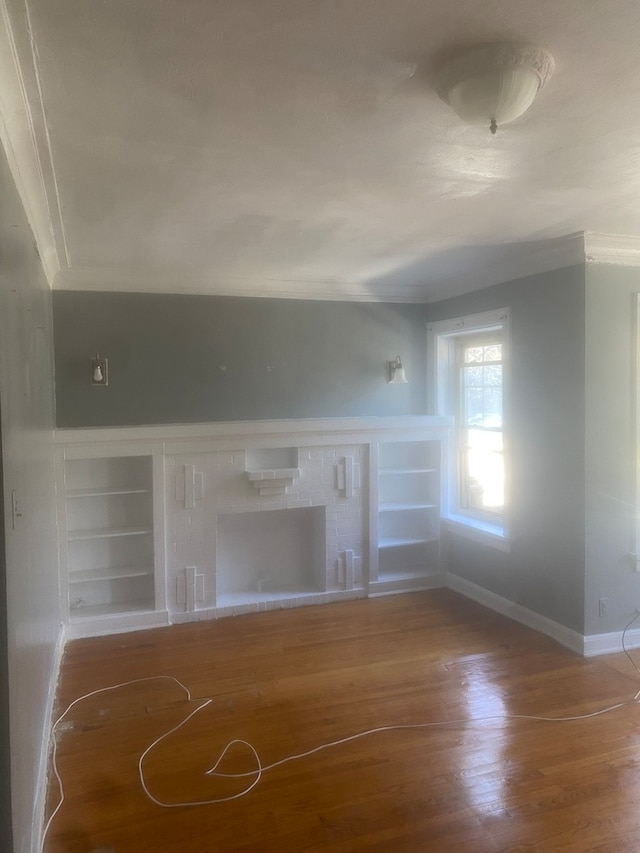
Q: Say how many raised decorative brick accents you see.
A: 4